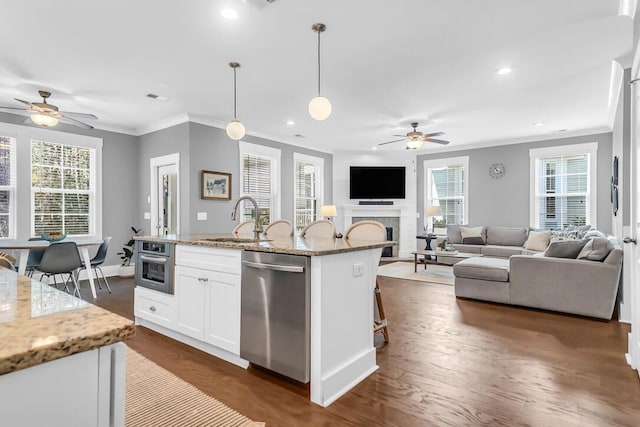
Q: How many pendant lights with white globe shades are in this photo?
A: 2